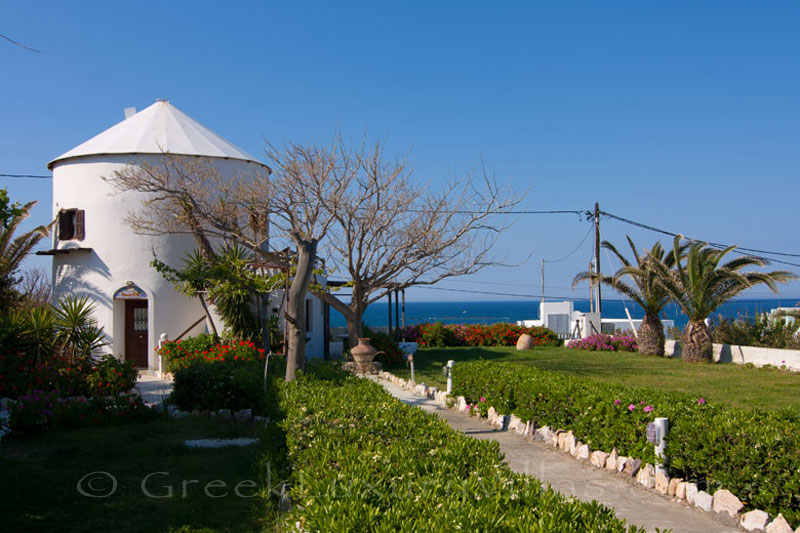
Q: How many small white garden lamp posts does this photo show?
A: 2